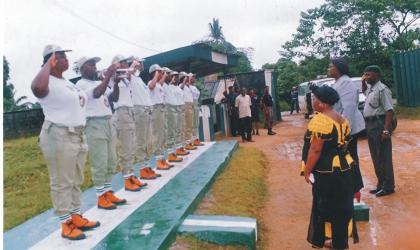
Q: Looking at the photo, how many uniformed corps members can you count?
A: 9